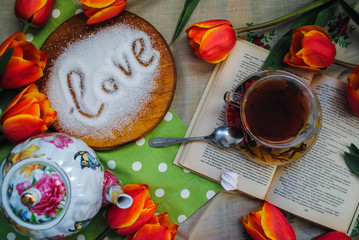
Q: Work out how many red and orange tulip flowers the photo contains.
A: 11